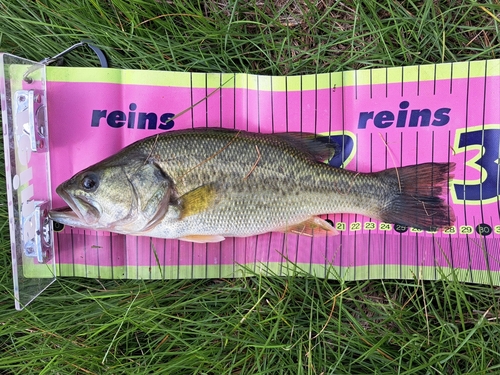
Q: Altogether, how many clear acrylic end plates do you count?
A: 1